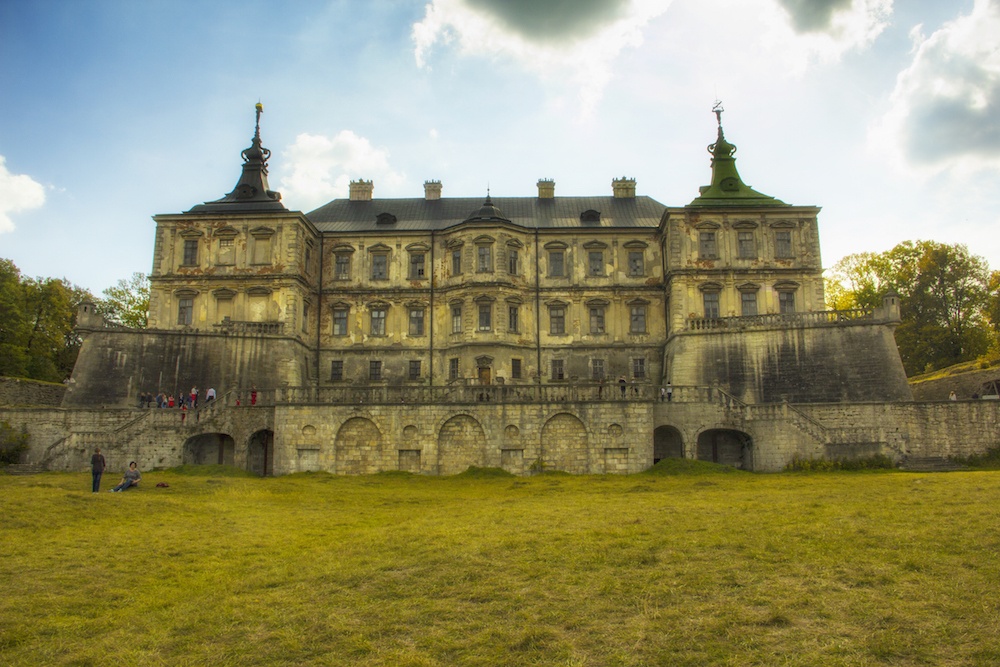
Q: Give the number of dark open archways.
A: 4